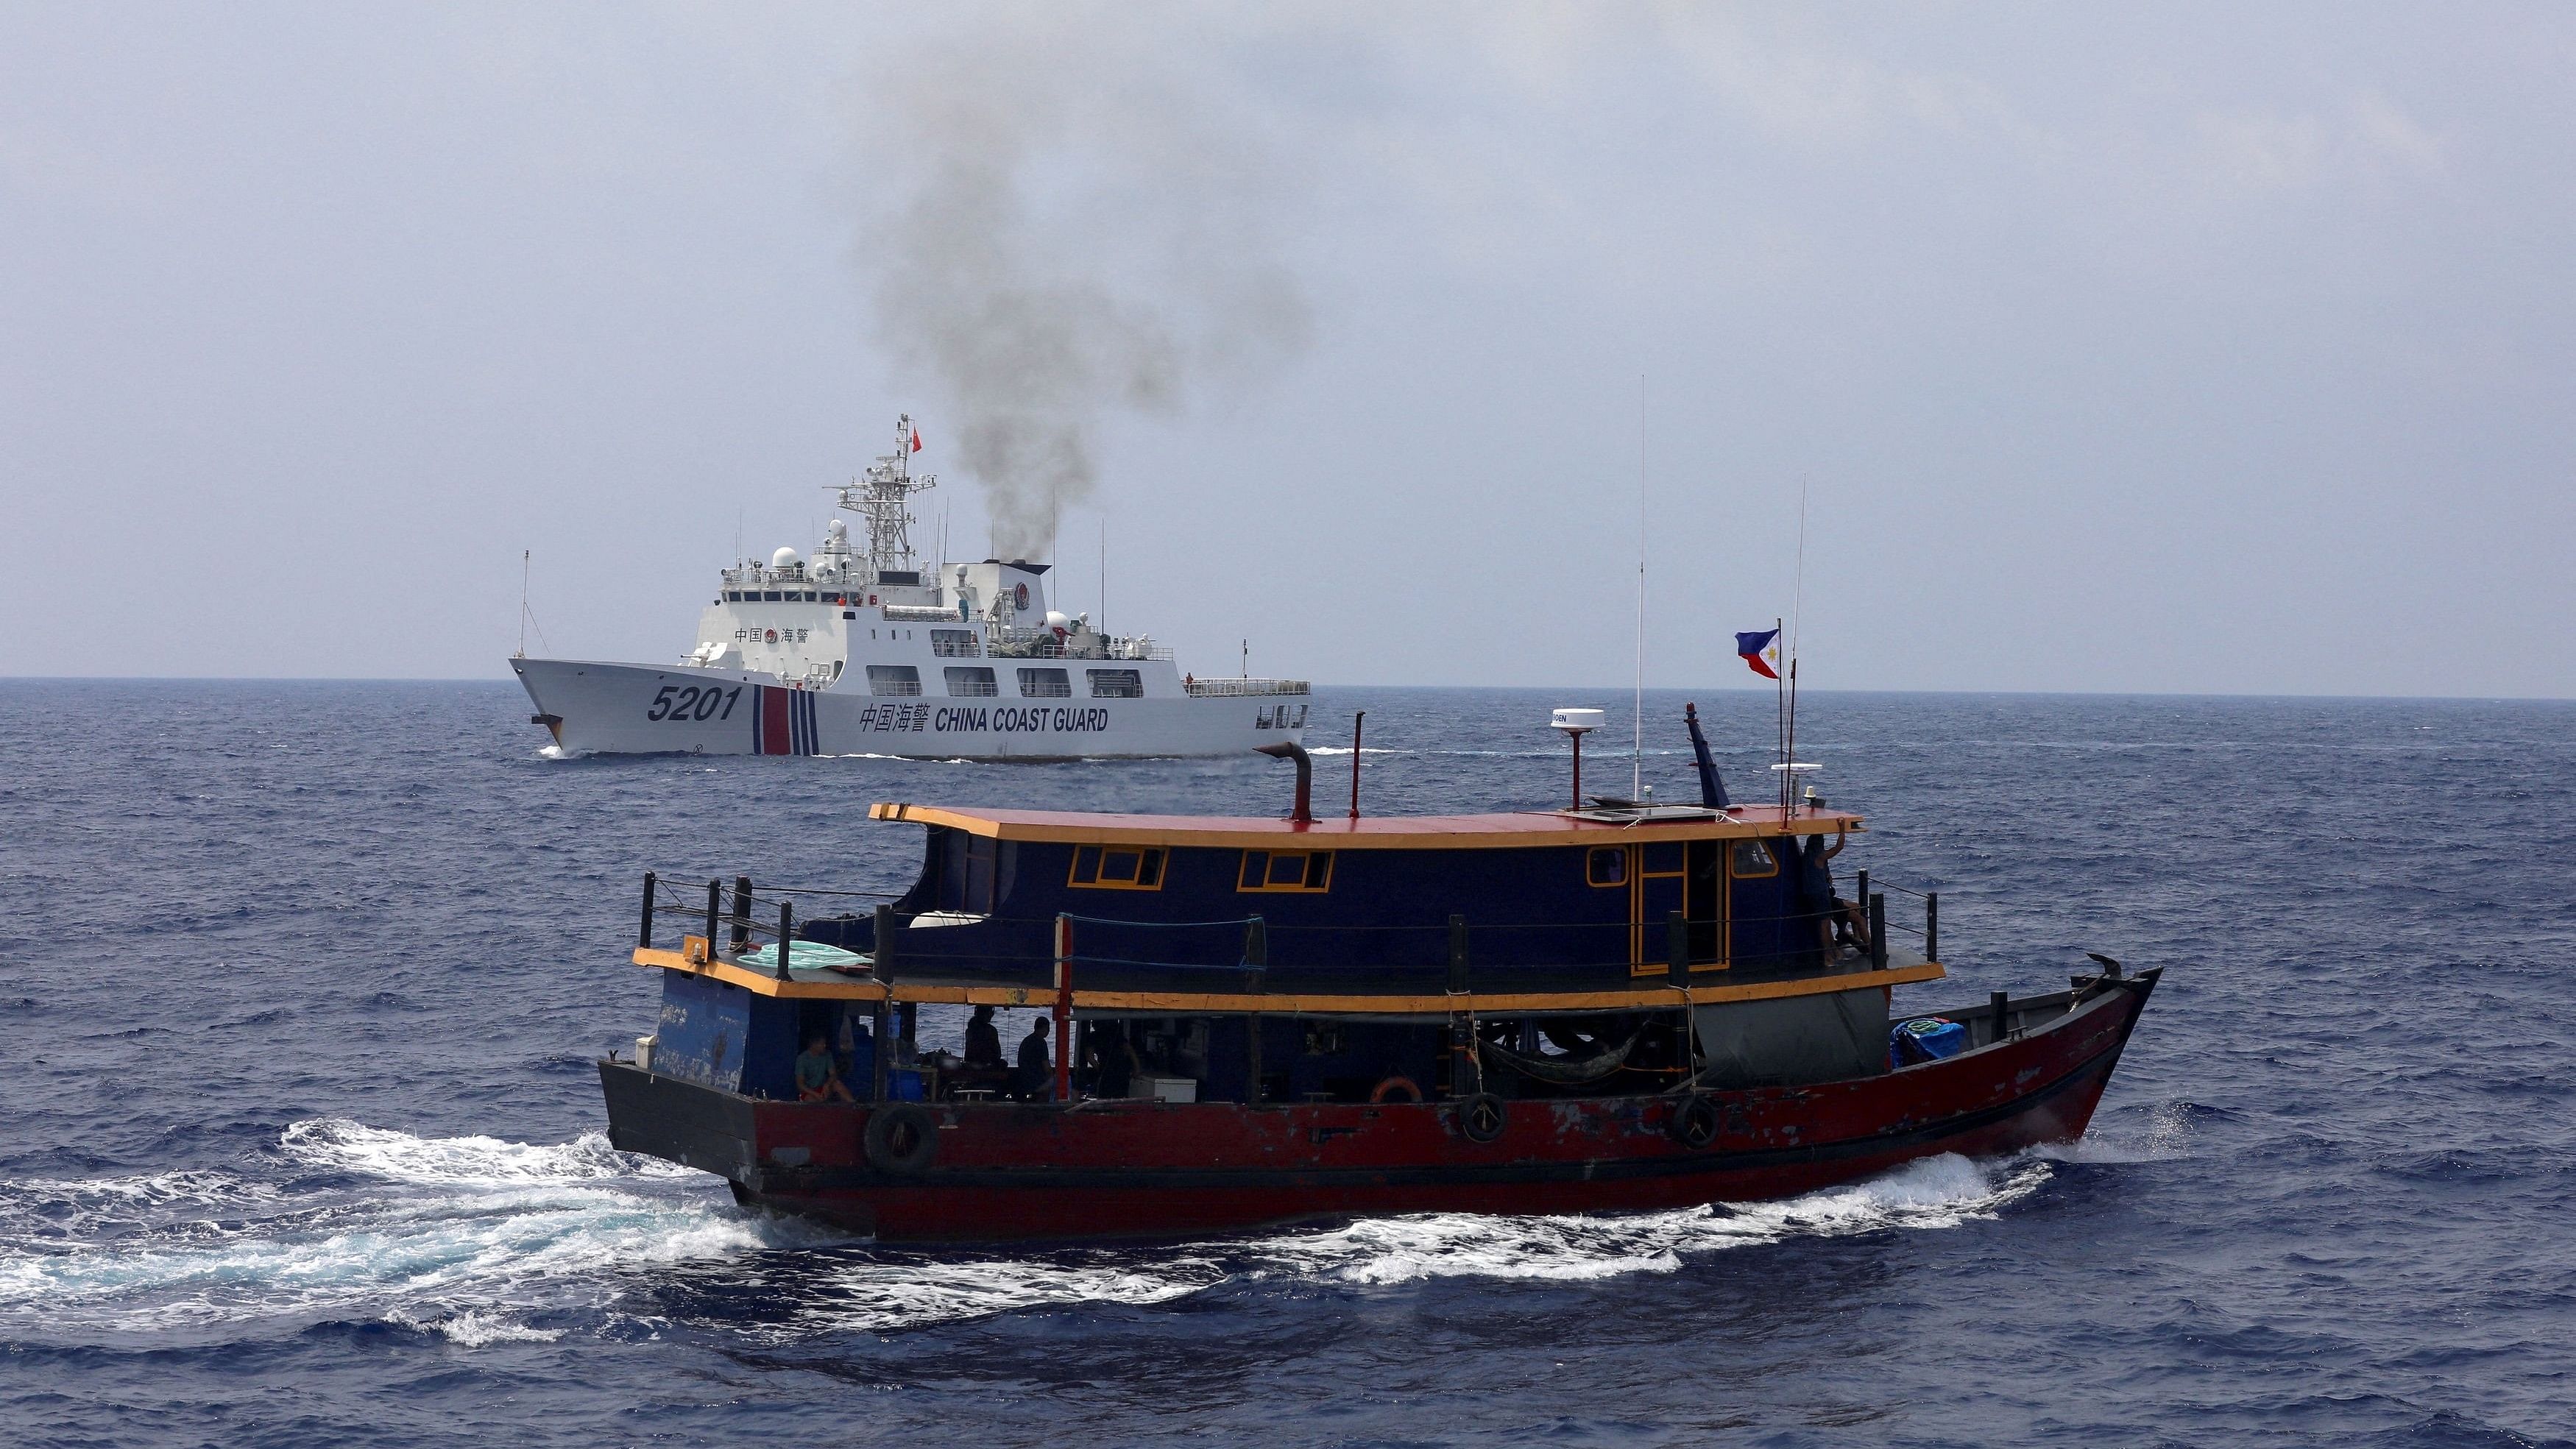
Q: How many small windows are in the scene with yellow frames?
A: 4